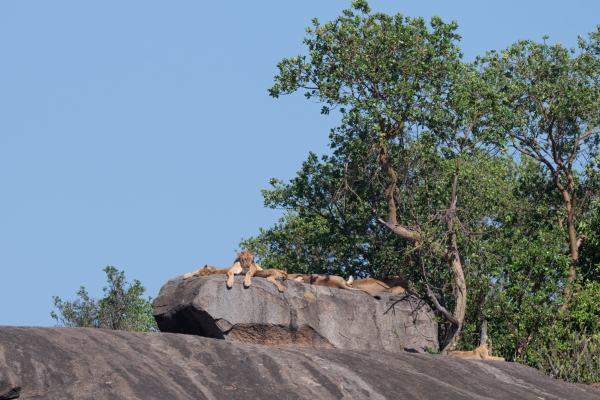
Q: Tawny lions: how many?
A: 6